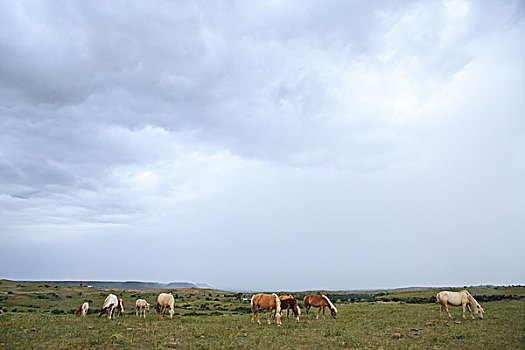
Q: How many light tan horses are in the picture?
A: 3